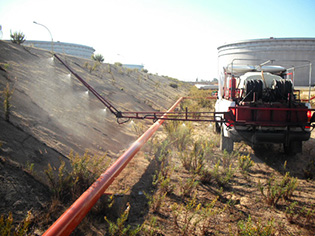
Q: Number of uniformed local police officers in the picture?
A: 0